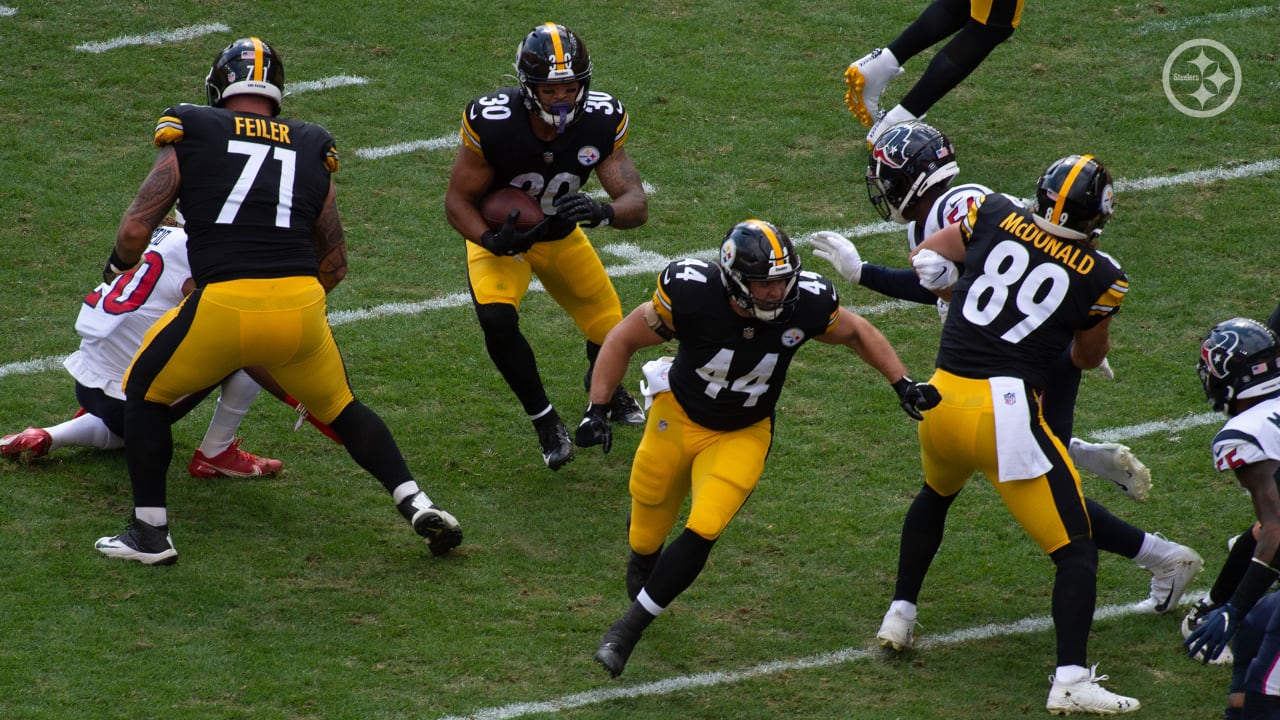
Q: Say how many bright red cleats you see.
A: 2